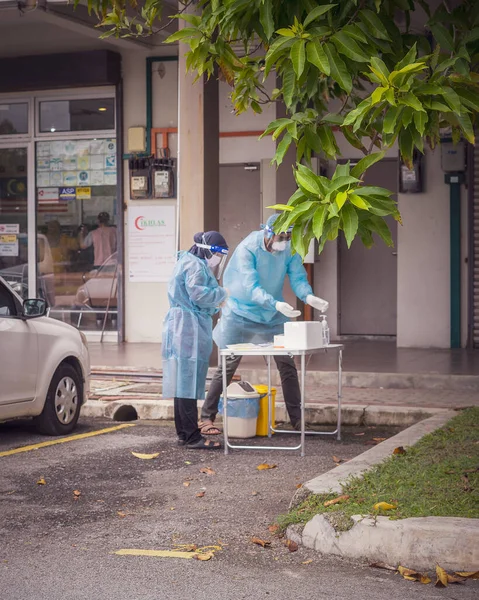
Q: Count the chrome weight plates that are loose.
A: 0